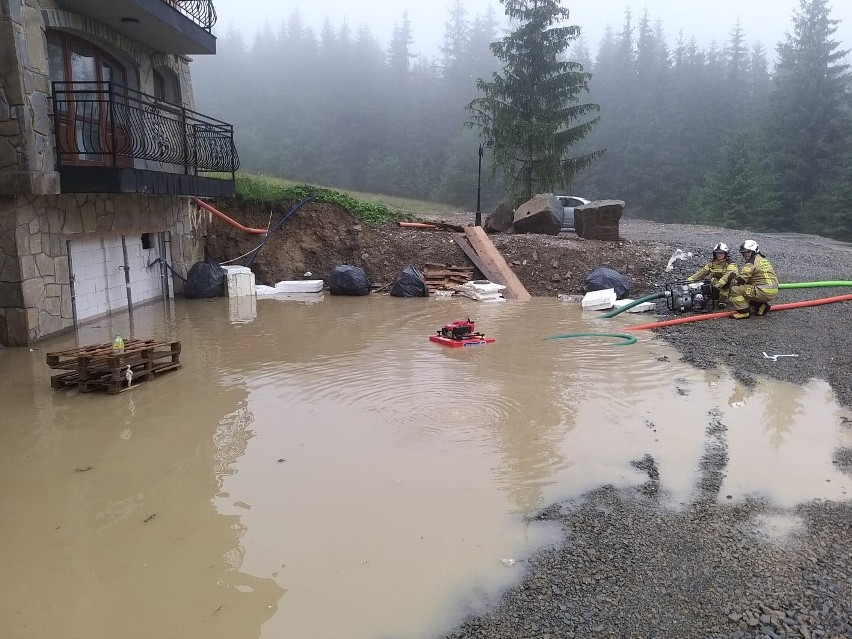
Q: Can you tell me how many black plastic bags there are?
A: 4